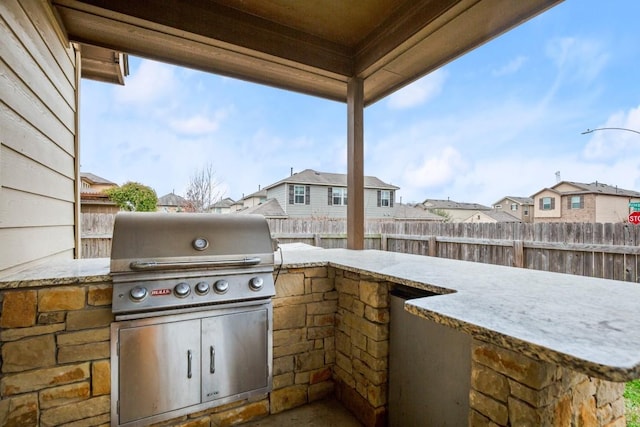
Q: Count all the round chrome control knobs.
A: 5